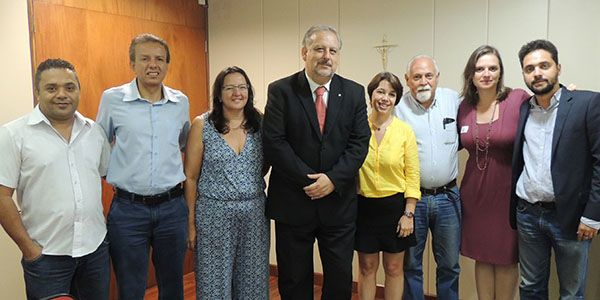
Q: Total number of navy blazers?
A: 1